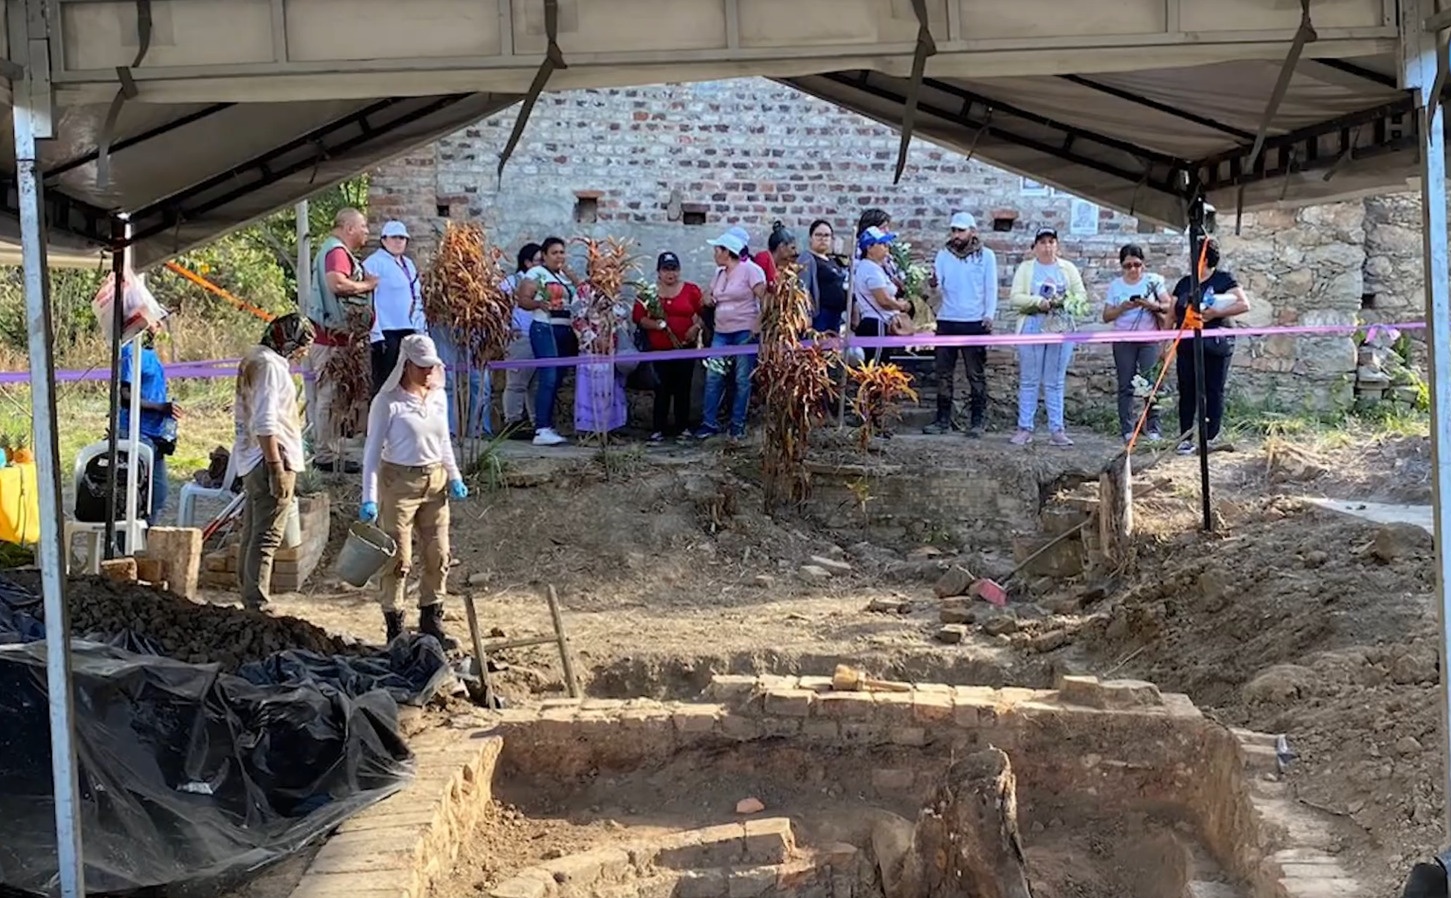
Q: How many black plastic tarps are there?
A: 1